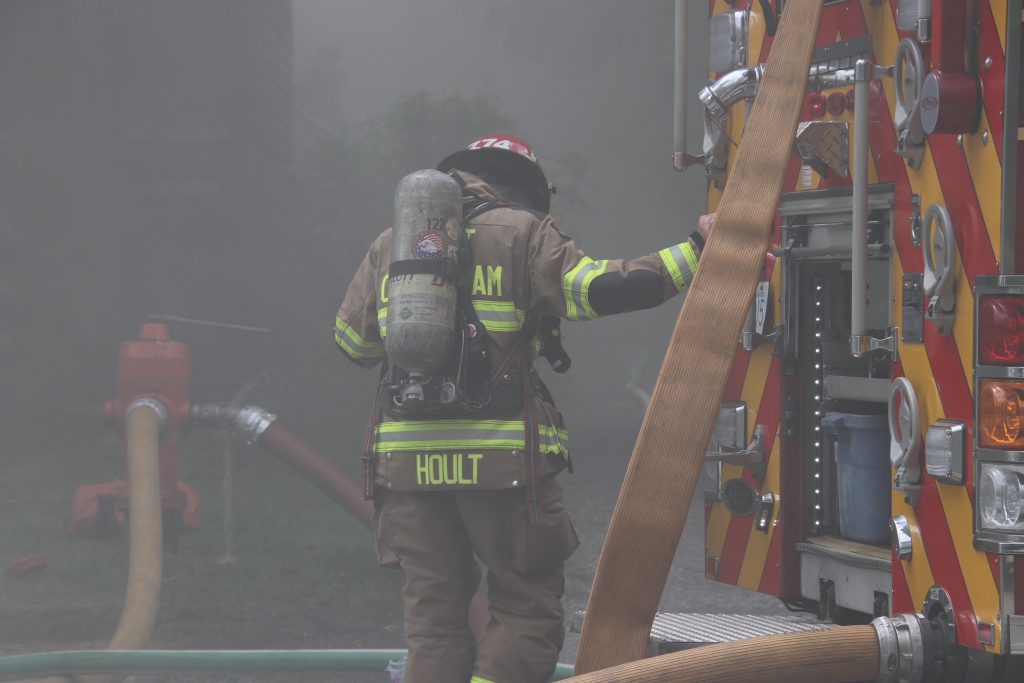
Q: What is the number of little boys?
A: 0